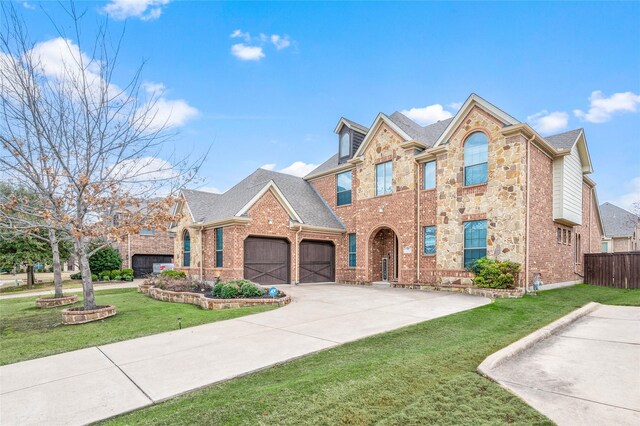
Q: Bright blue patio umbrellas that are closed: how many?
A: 0